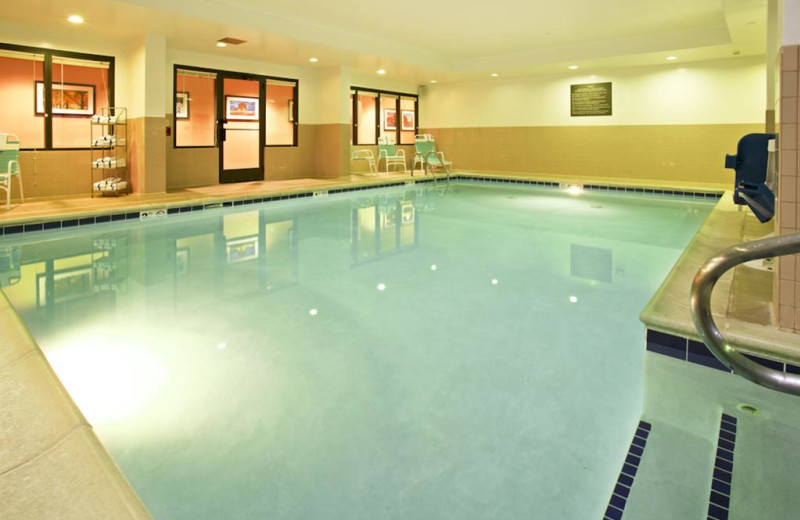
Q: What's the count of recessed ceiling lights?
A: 8